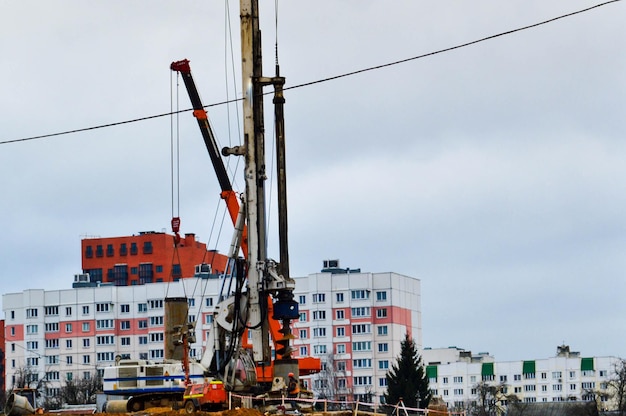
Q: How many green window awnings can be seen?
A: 4